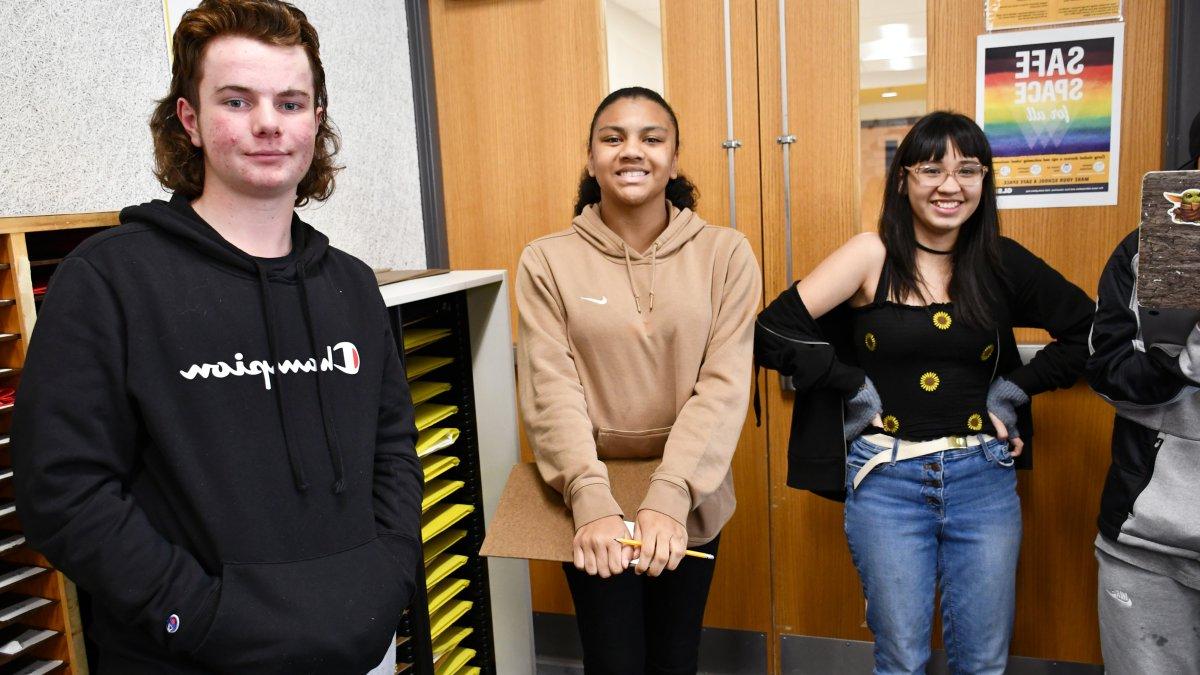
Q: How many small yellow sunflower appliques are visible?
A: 6